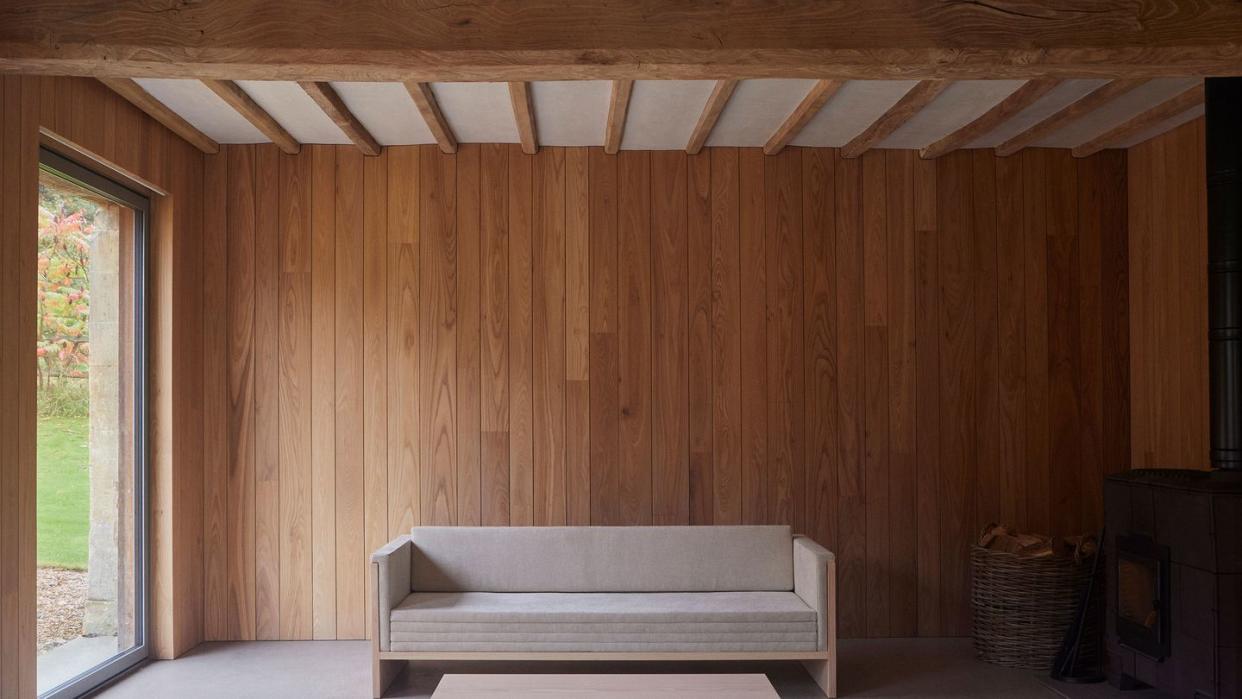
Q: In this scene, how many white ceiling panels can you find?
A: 12